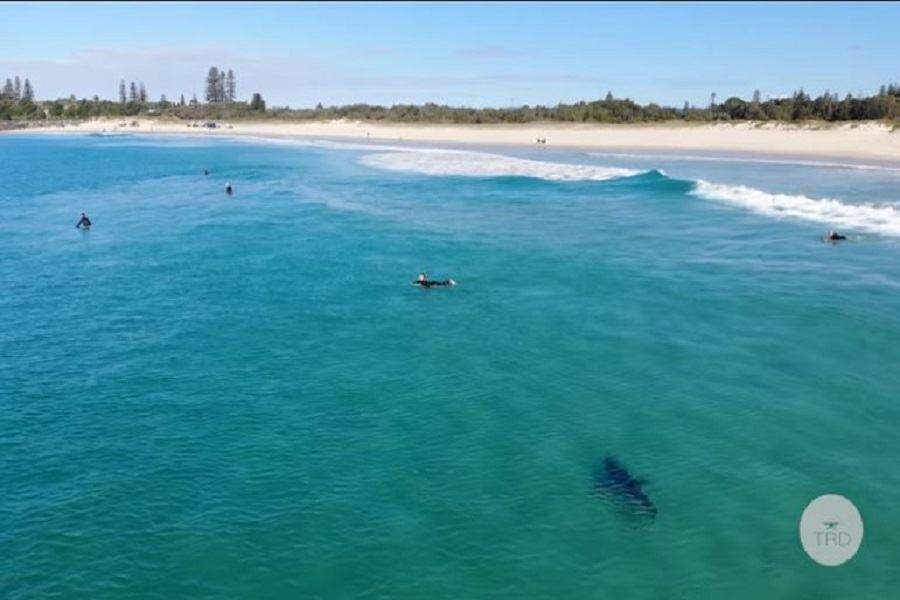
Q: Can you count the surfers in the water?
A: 5